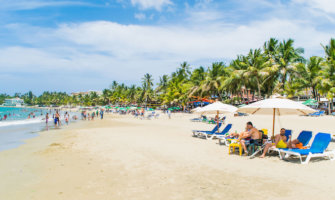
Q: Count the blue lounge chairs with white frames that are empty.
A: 3